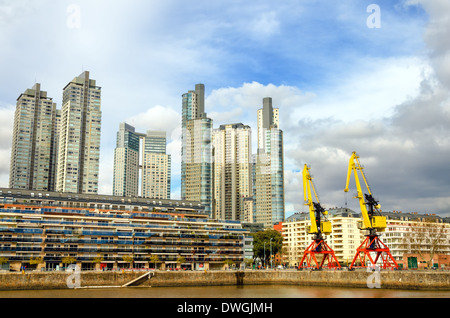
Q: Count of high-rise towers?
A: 7